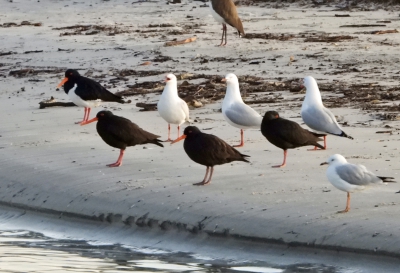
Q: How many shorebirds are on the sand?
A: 9